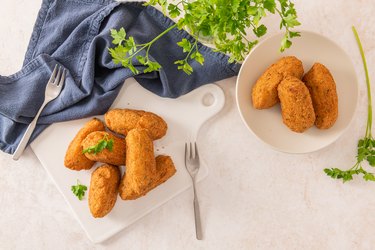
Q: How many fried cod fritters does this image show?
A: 9